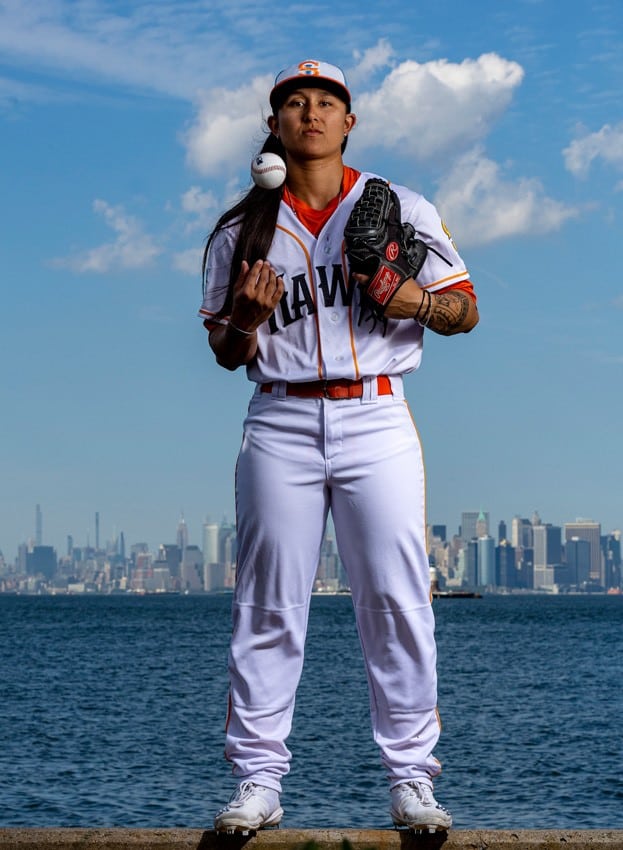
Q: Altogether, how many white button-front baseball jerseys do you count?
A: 1